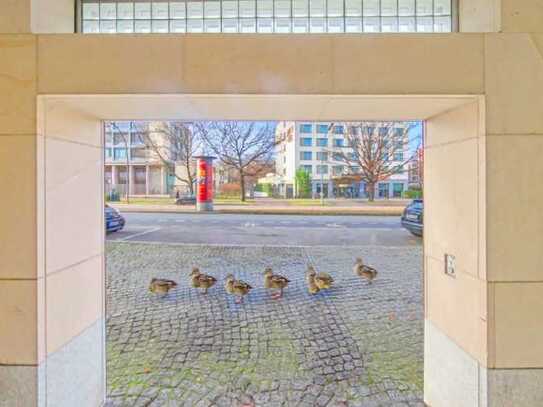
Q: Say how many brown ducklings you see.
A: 6